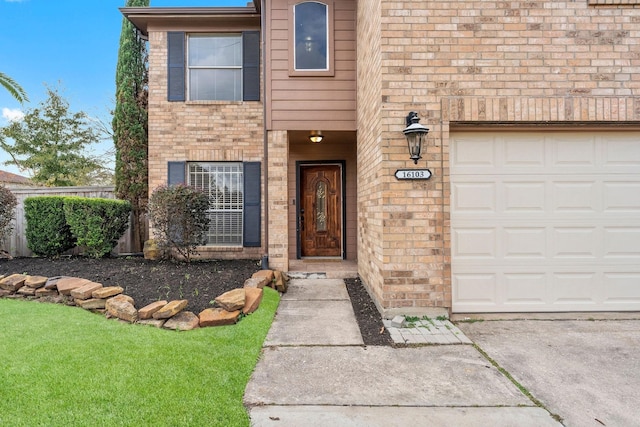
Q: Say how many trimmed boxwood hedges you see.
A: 2